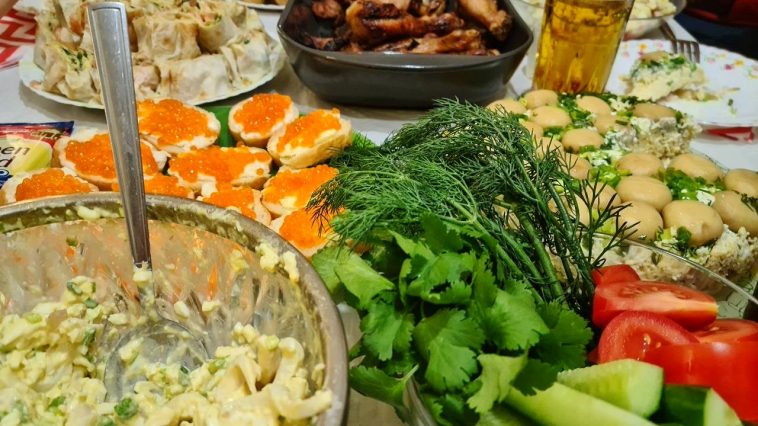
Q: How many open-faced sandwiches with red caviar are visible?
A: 10